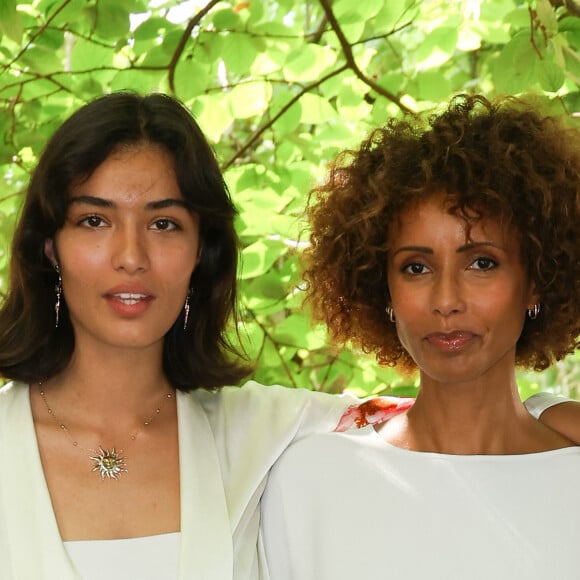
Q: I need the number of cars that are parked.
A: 0